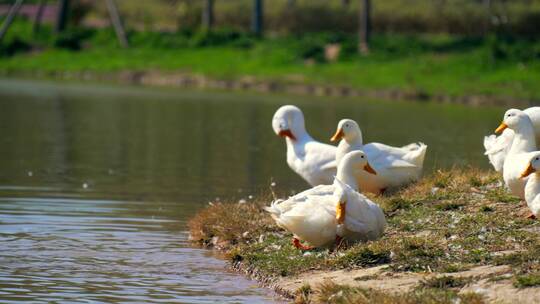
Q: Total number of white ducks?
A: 7